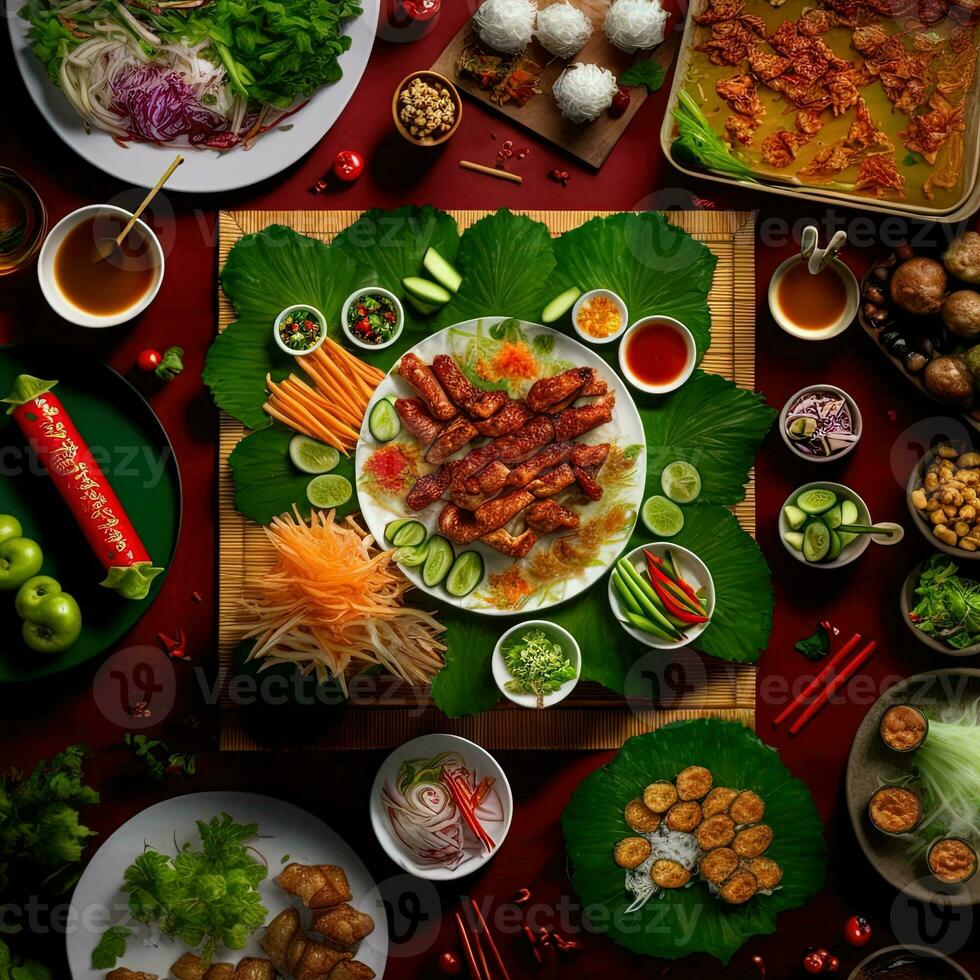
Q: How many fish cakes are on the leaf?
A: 13